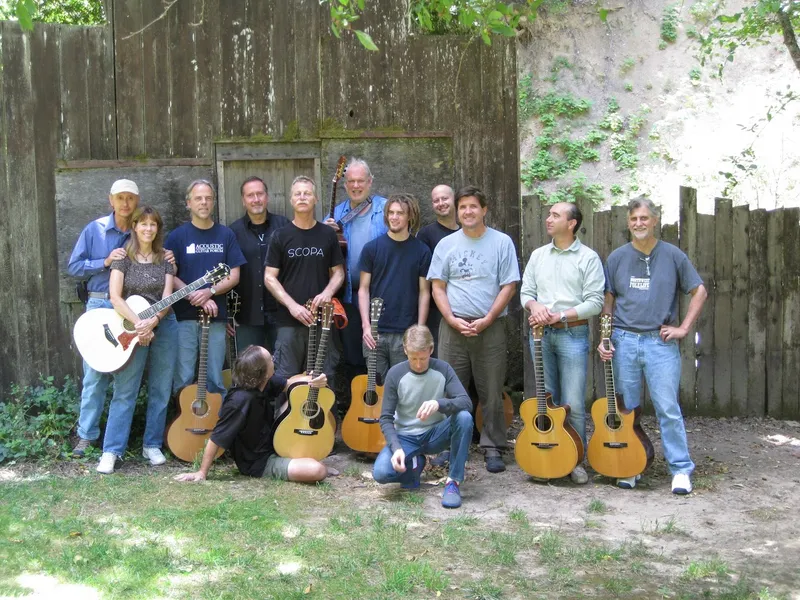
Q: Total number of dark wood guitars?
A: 1